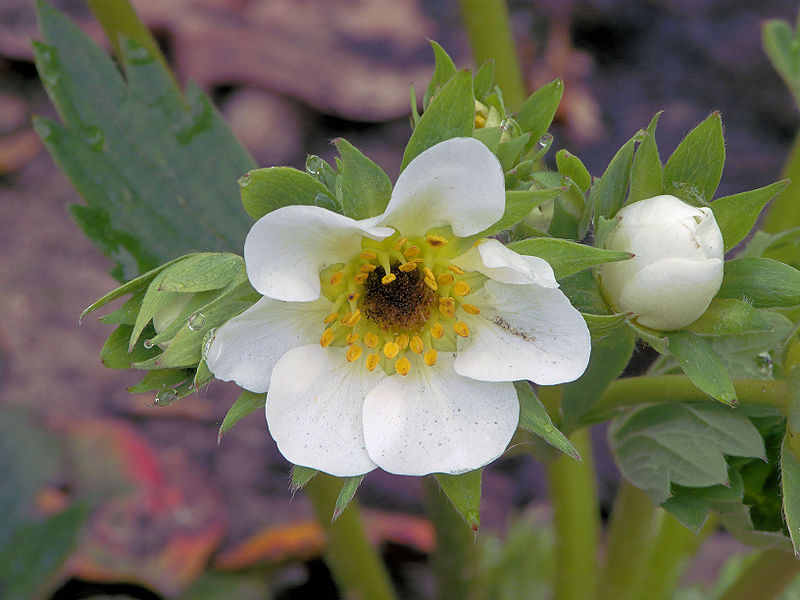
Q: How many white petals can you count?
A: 7